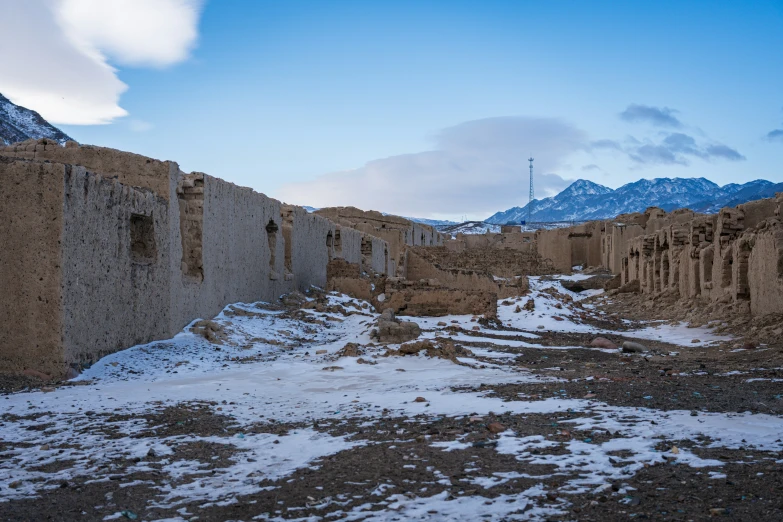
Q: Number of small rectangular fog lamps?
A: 0